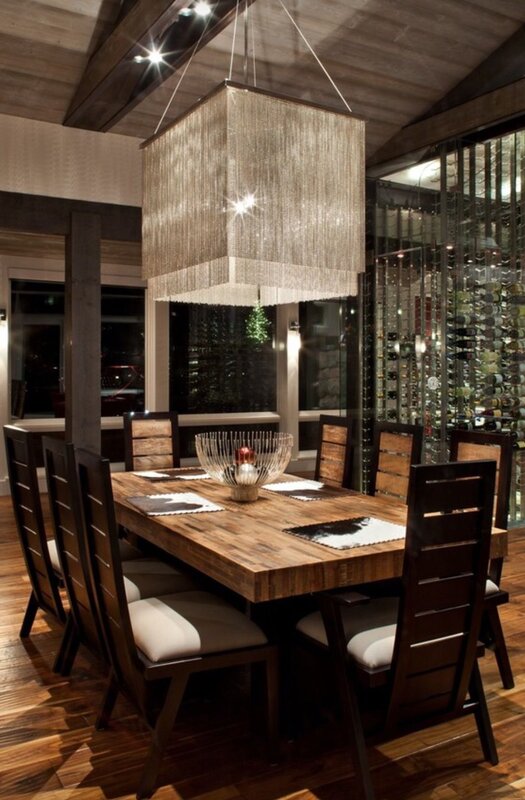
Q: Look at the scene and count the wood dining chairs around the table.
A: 8